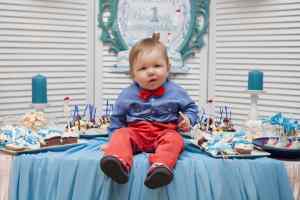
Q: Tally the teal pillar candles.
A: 2